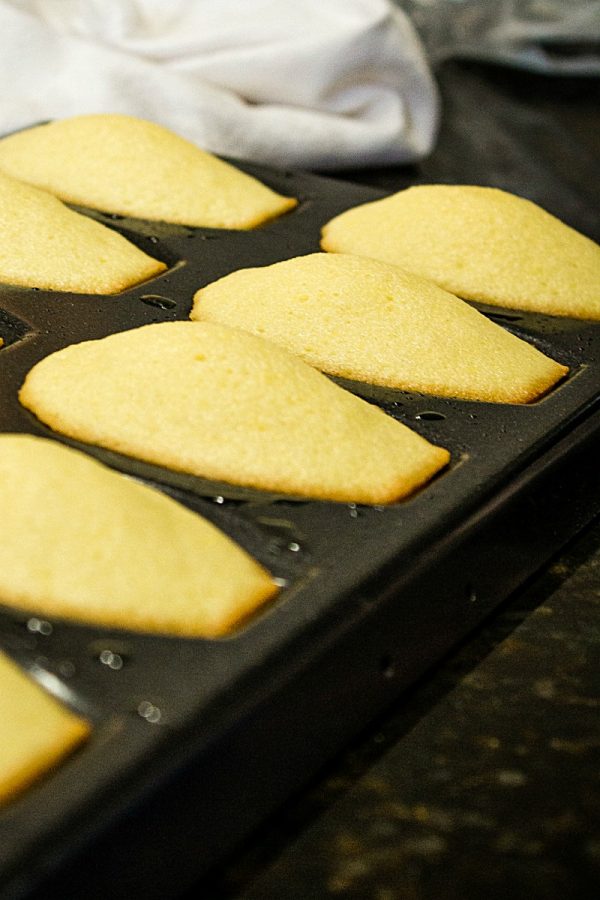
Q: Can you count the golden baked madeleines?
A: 7